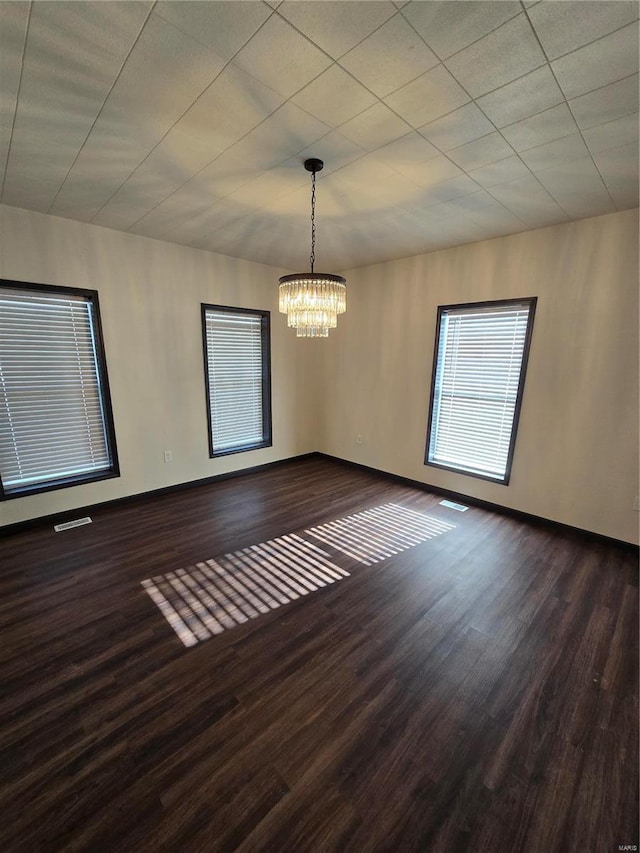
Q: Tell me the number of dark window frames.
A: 3